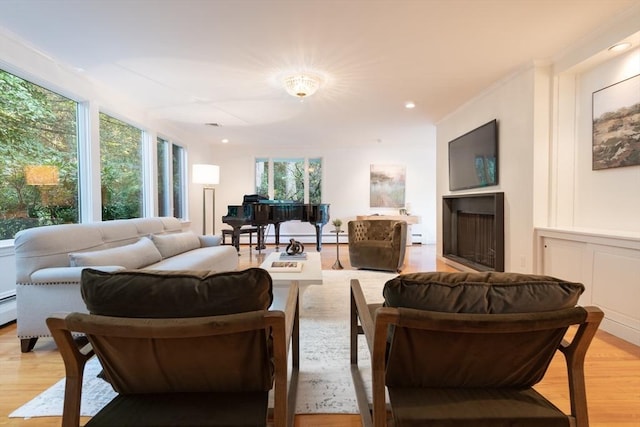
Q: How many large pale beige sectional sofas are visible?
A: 1